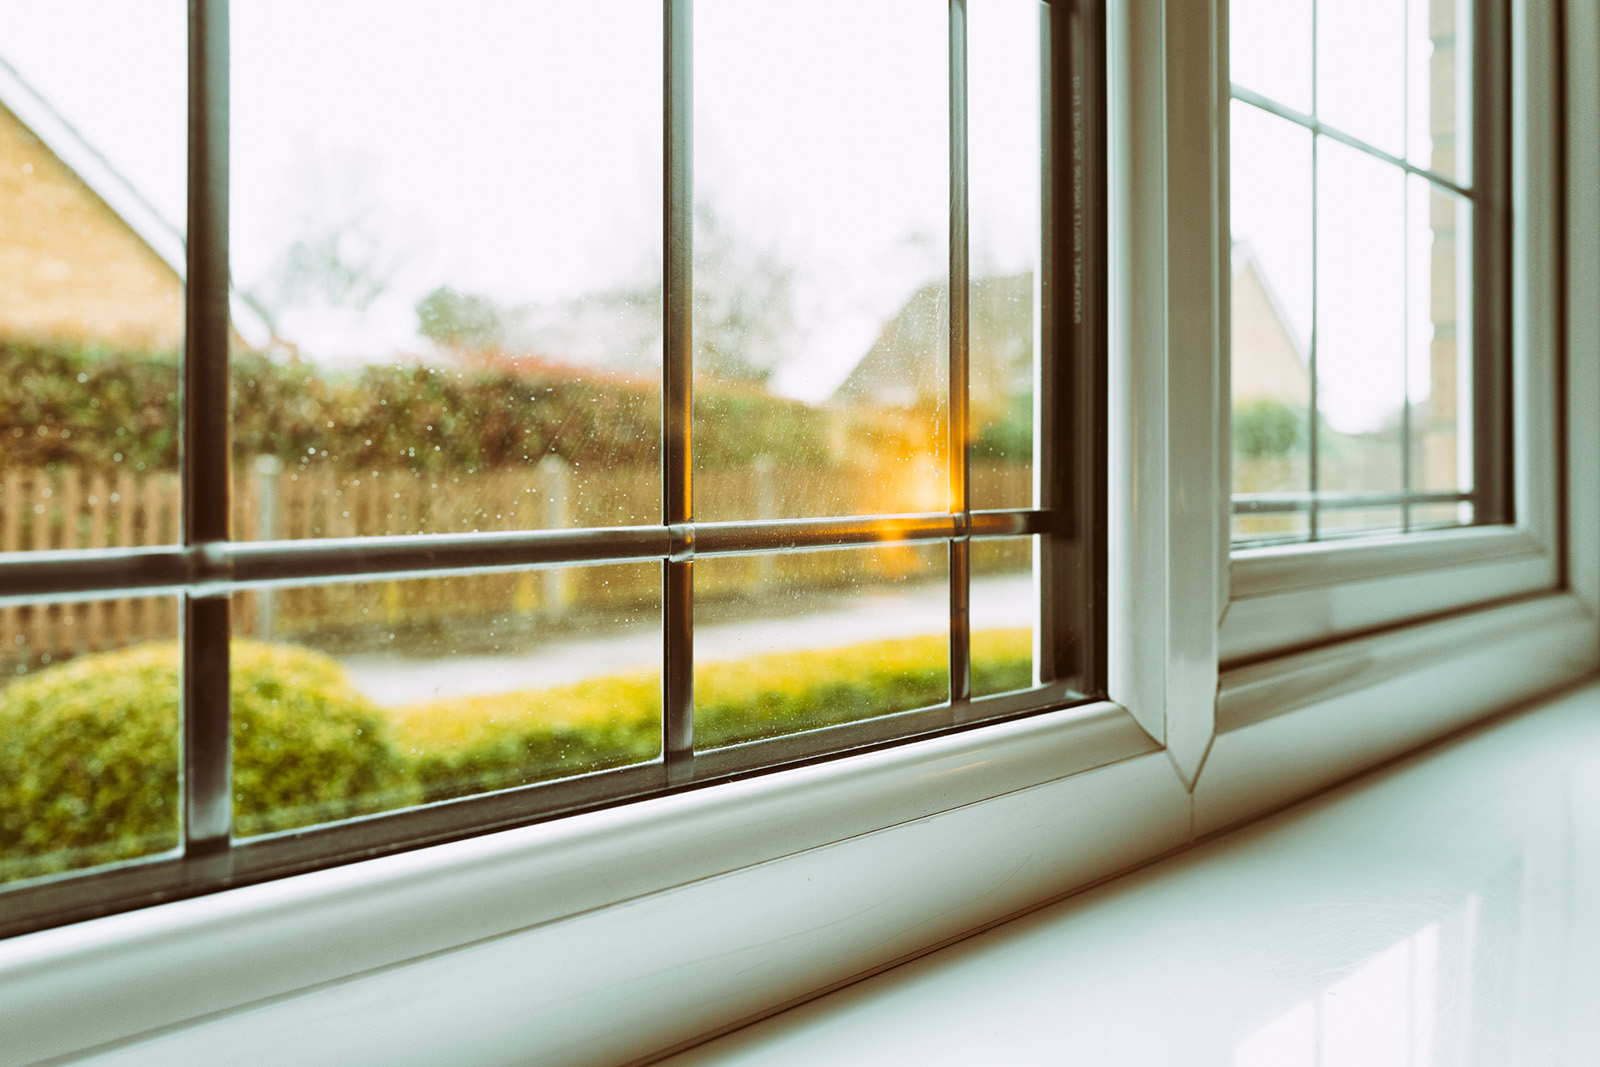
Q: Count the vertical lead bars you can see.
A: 5